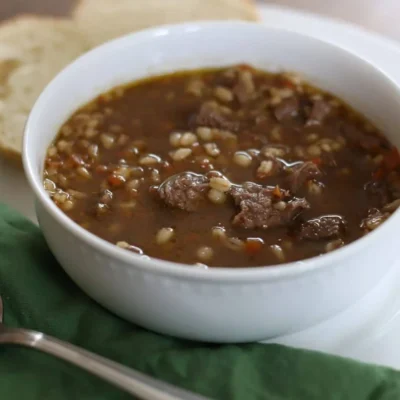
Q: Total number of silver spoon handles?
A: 1